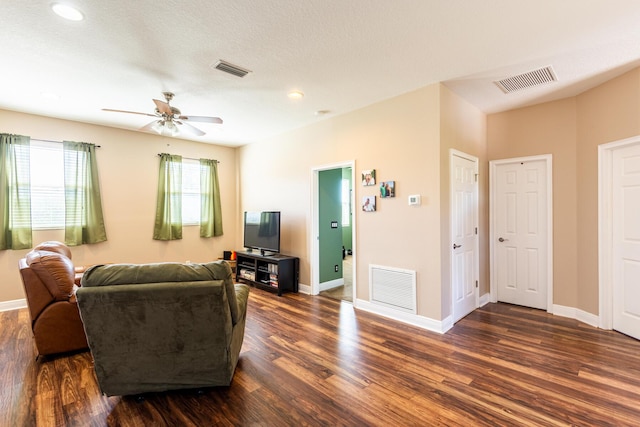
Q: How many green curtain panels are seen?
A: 4